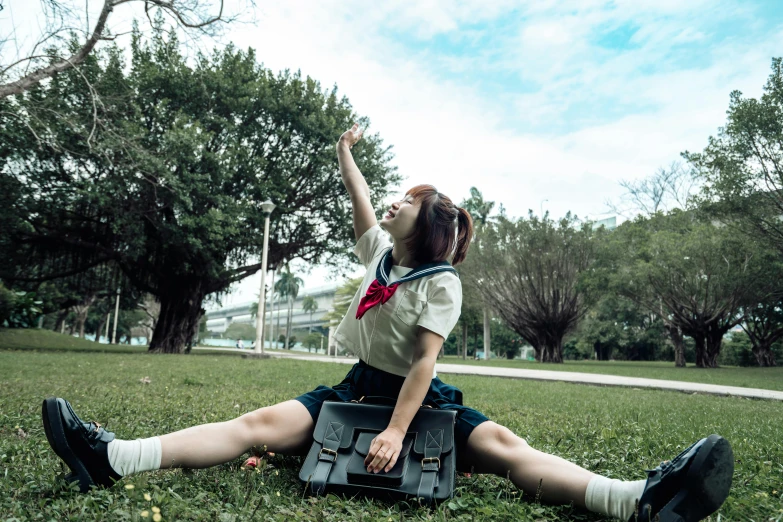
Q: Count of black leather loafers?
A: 2